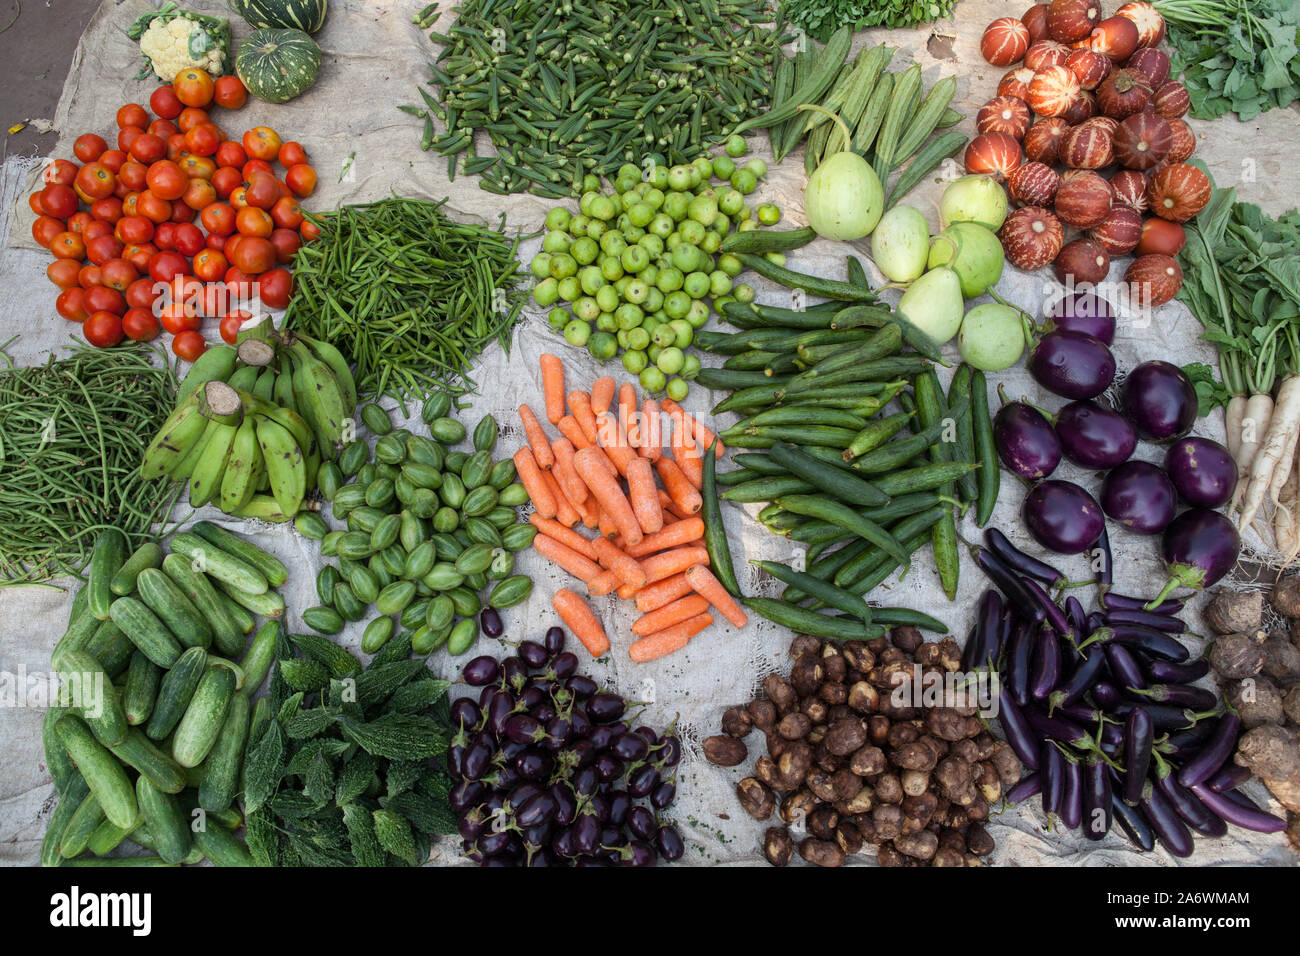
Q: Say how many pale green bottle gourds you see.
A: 6